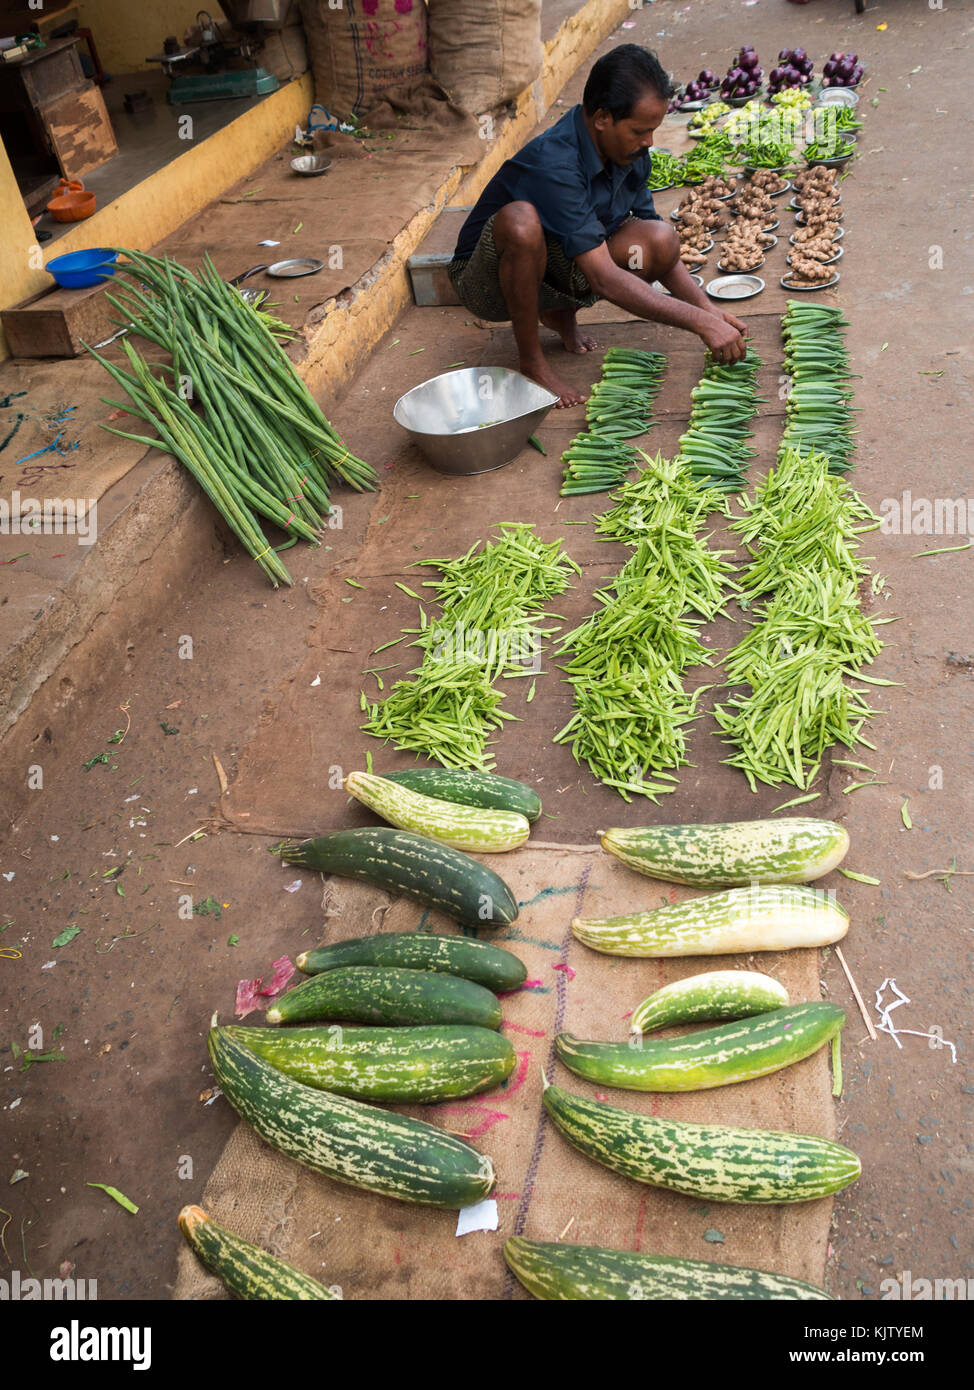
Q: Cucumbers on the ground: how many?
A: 14